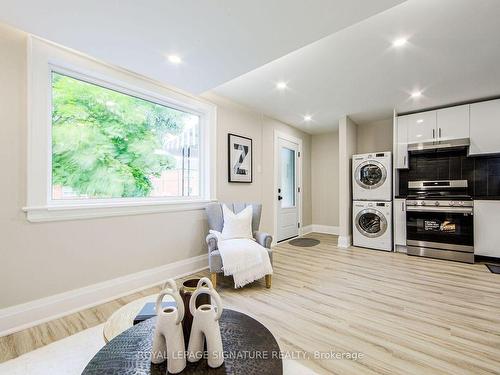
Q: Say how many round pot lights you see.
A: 5